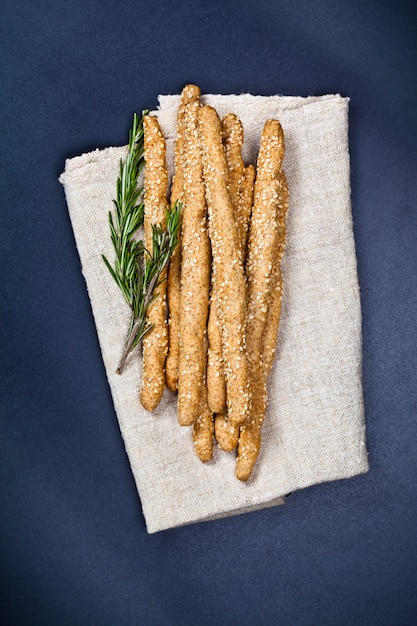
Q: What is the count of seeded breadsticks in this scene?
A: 8